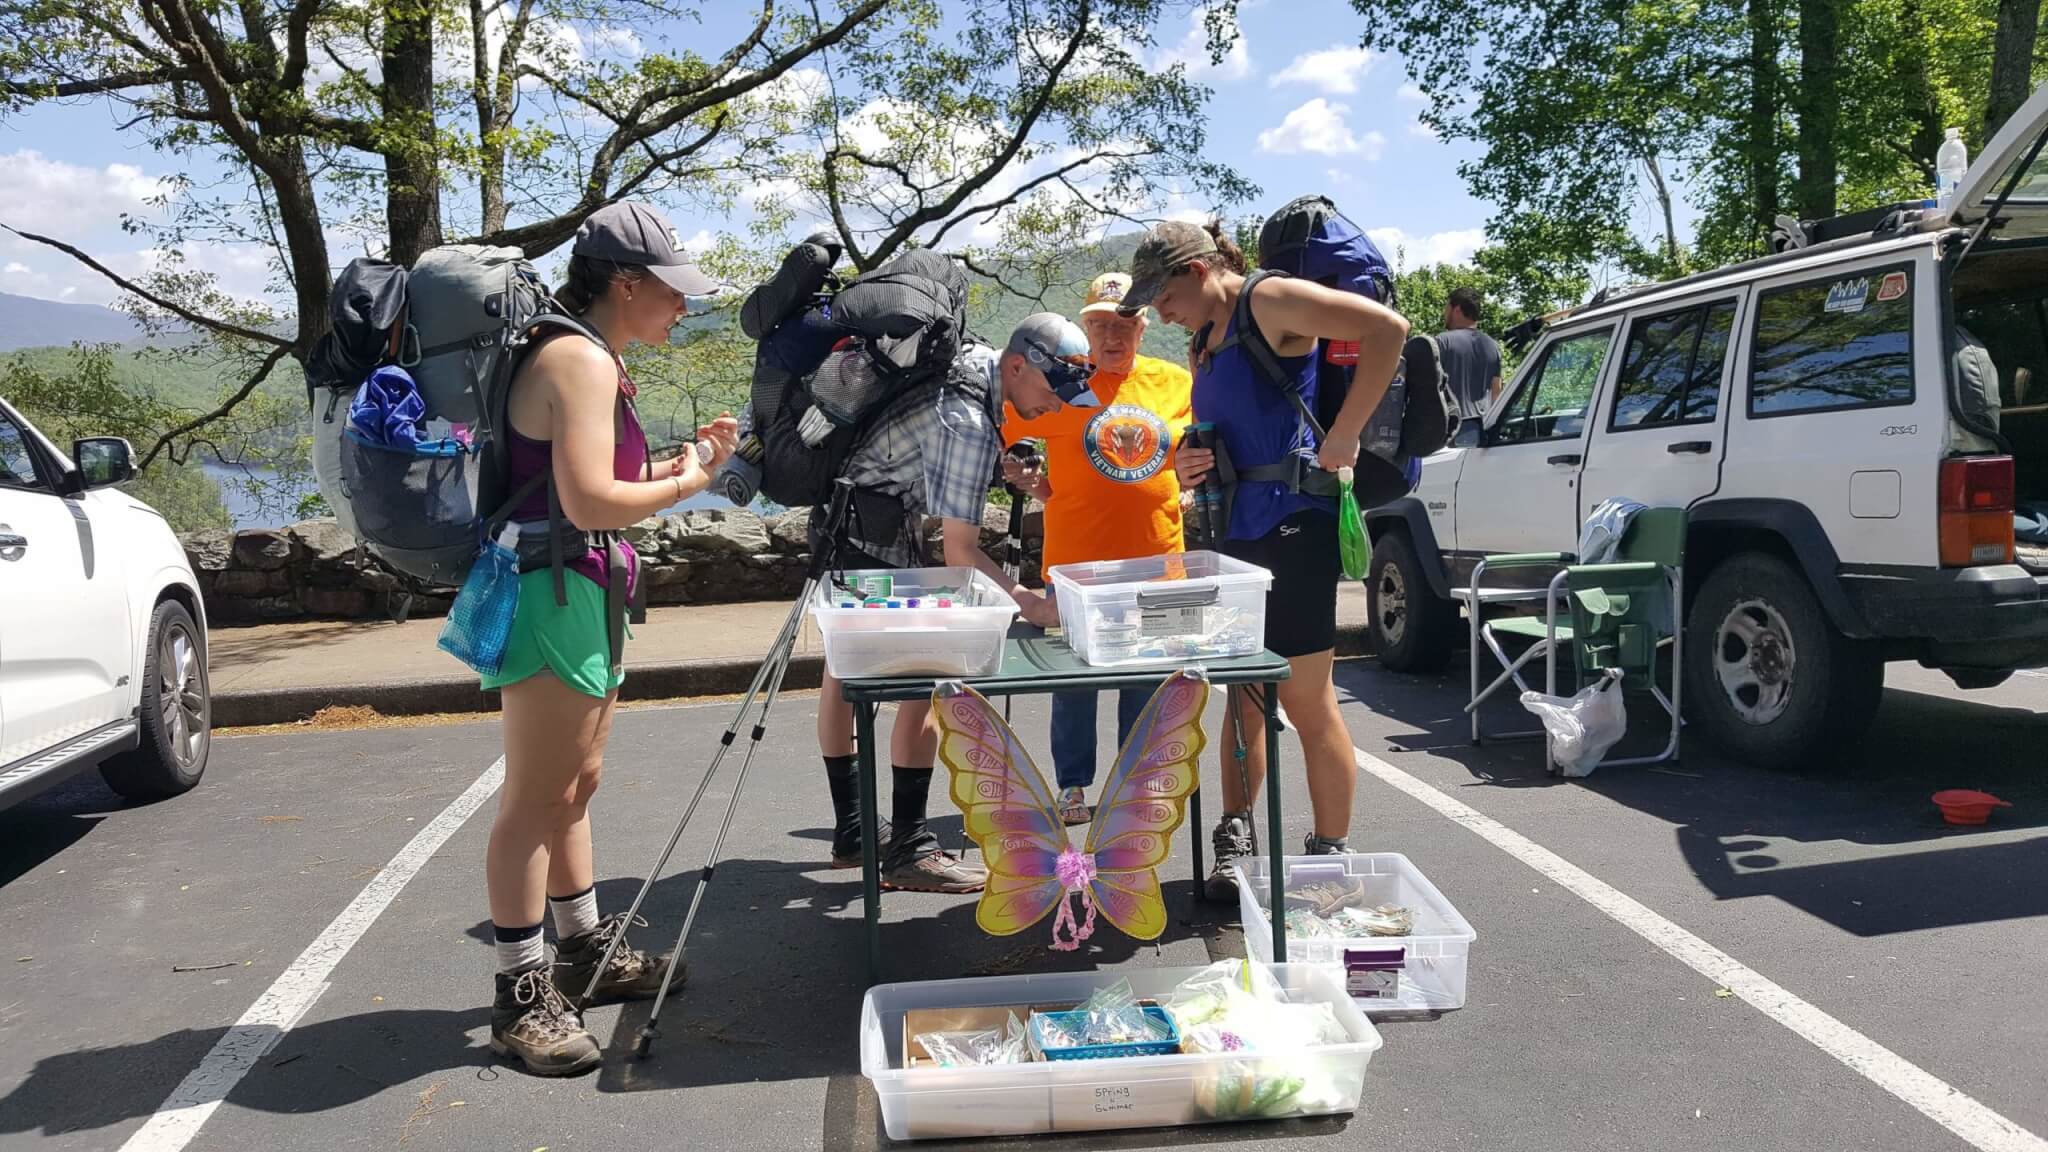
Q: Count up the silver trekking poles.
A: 2